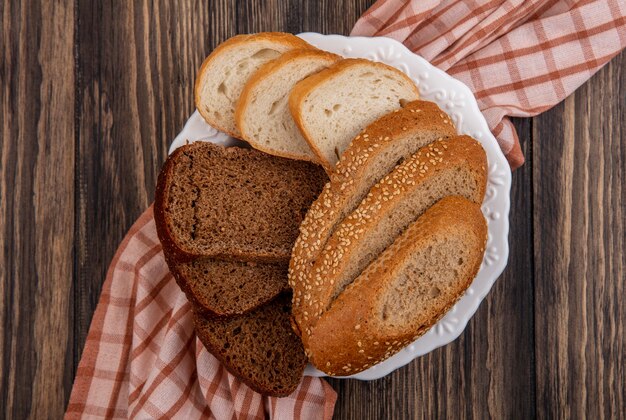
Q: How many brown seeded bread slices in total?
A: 3